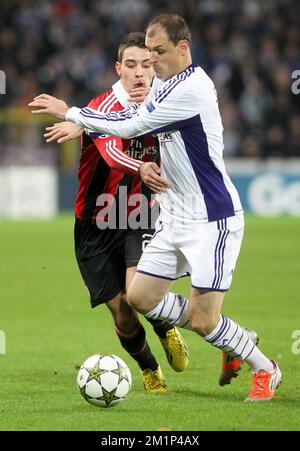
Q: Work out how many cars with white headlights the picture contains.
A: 0